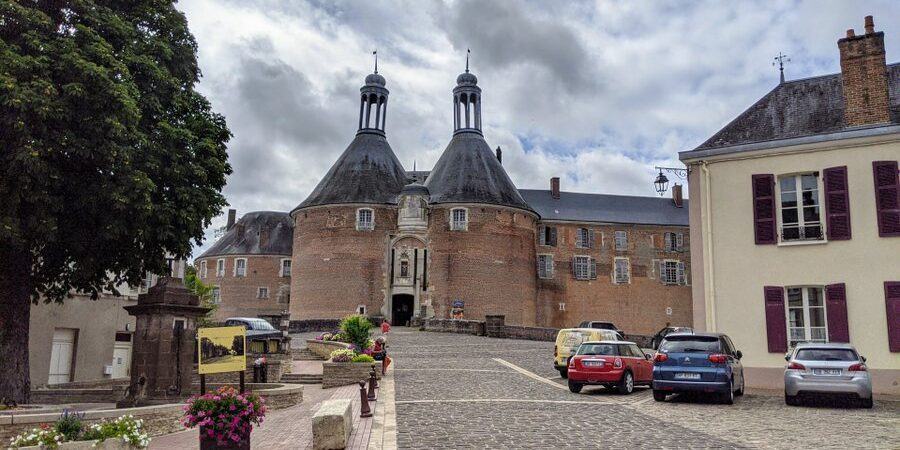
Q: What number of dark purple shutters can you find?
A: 6